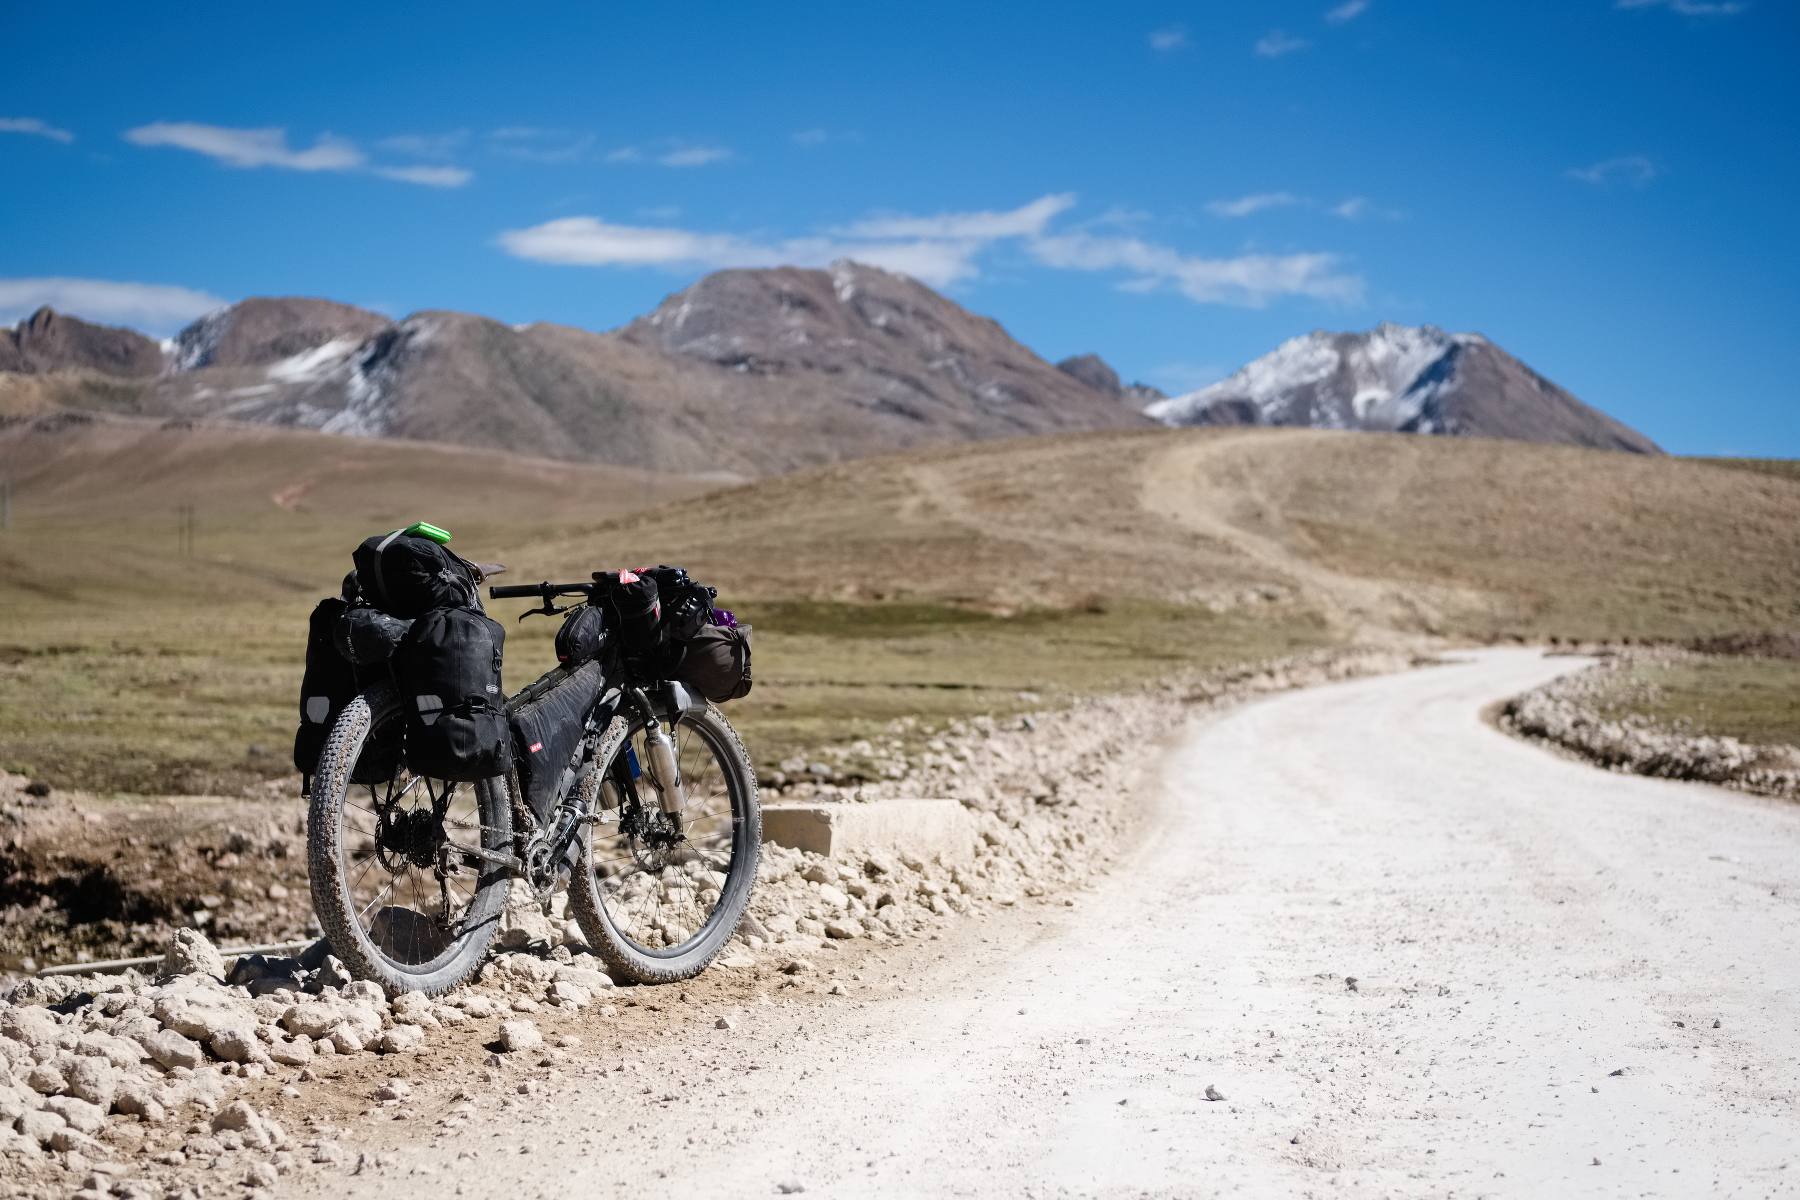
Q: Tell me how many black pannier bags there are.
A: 2